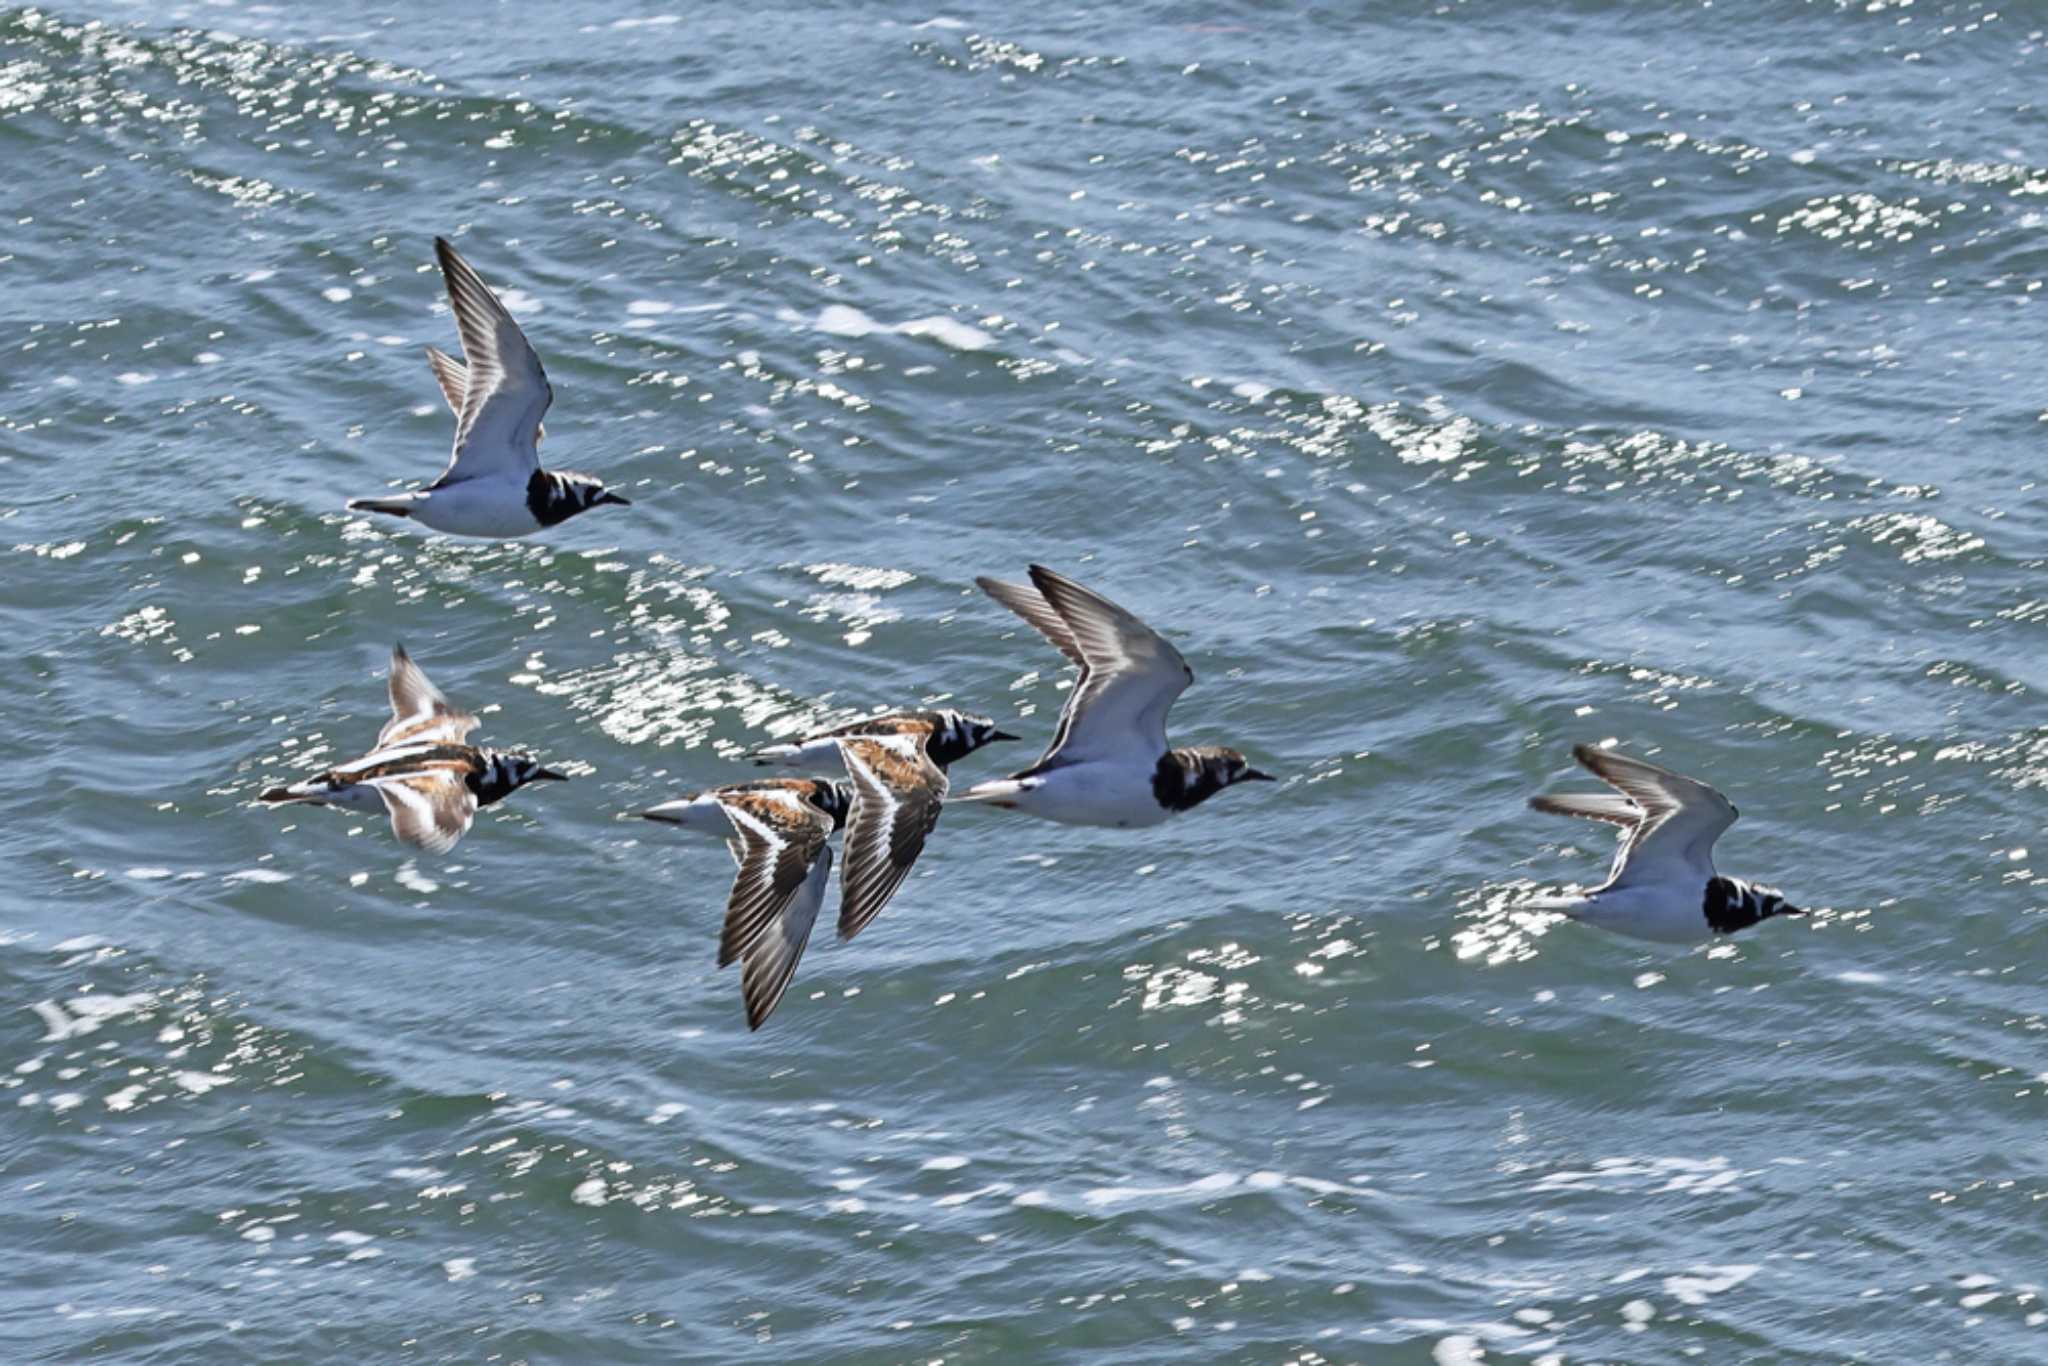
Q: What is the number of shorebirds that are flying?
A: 6